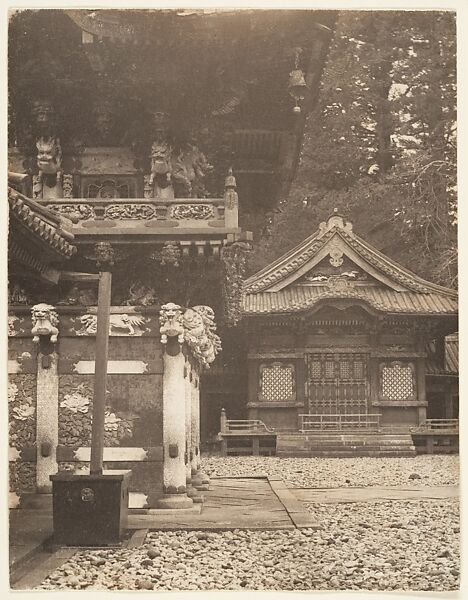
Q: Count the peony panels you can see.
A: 2